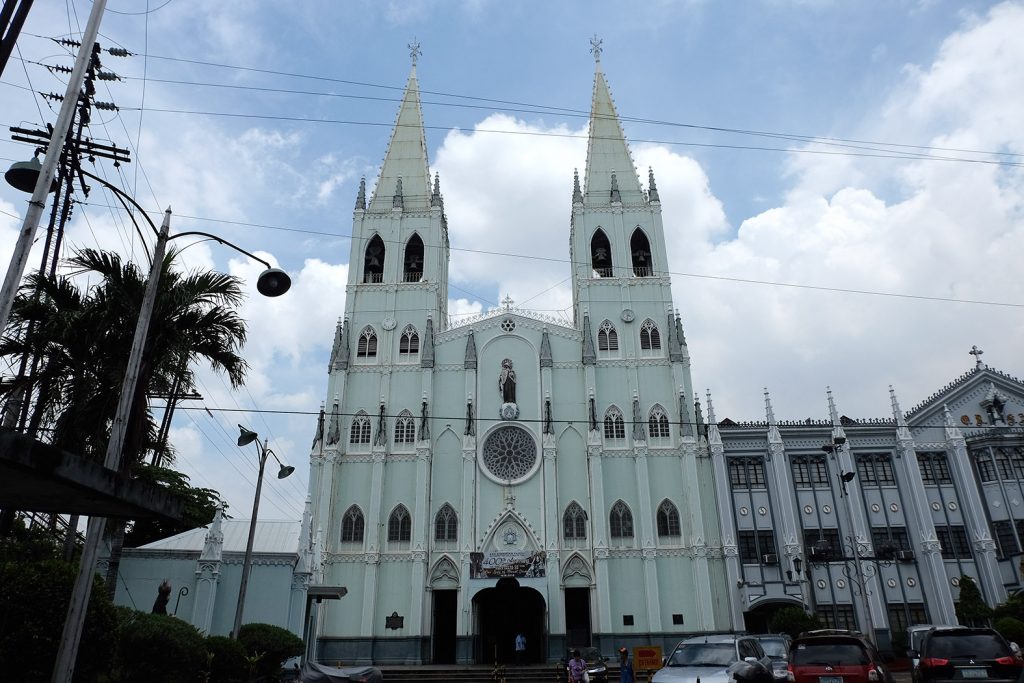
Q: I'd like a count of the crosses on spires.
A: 2